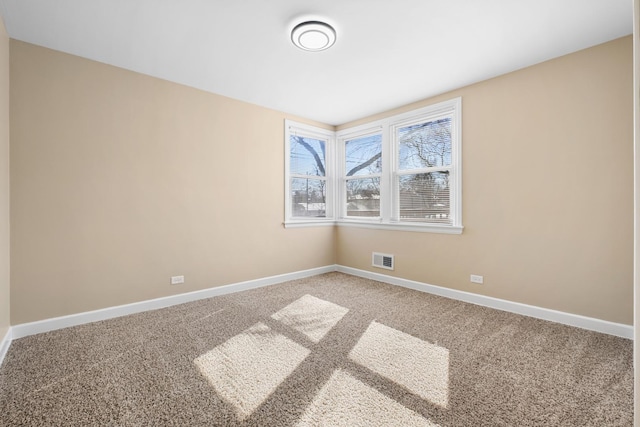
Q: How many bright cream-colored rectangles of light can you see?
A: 4